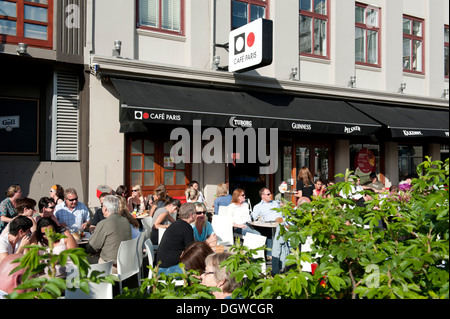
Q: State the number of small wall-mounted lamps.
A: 7